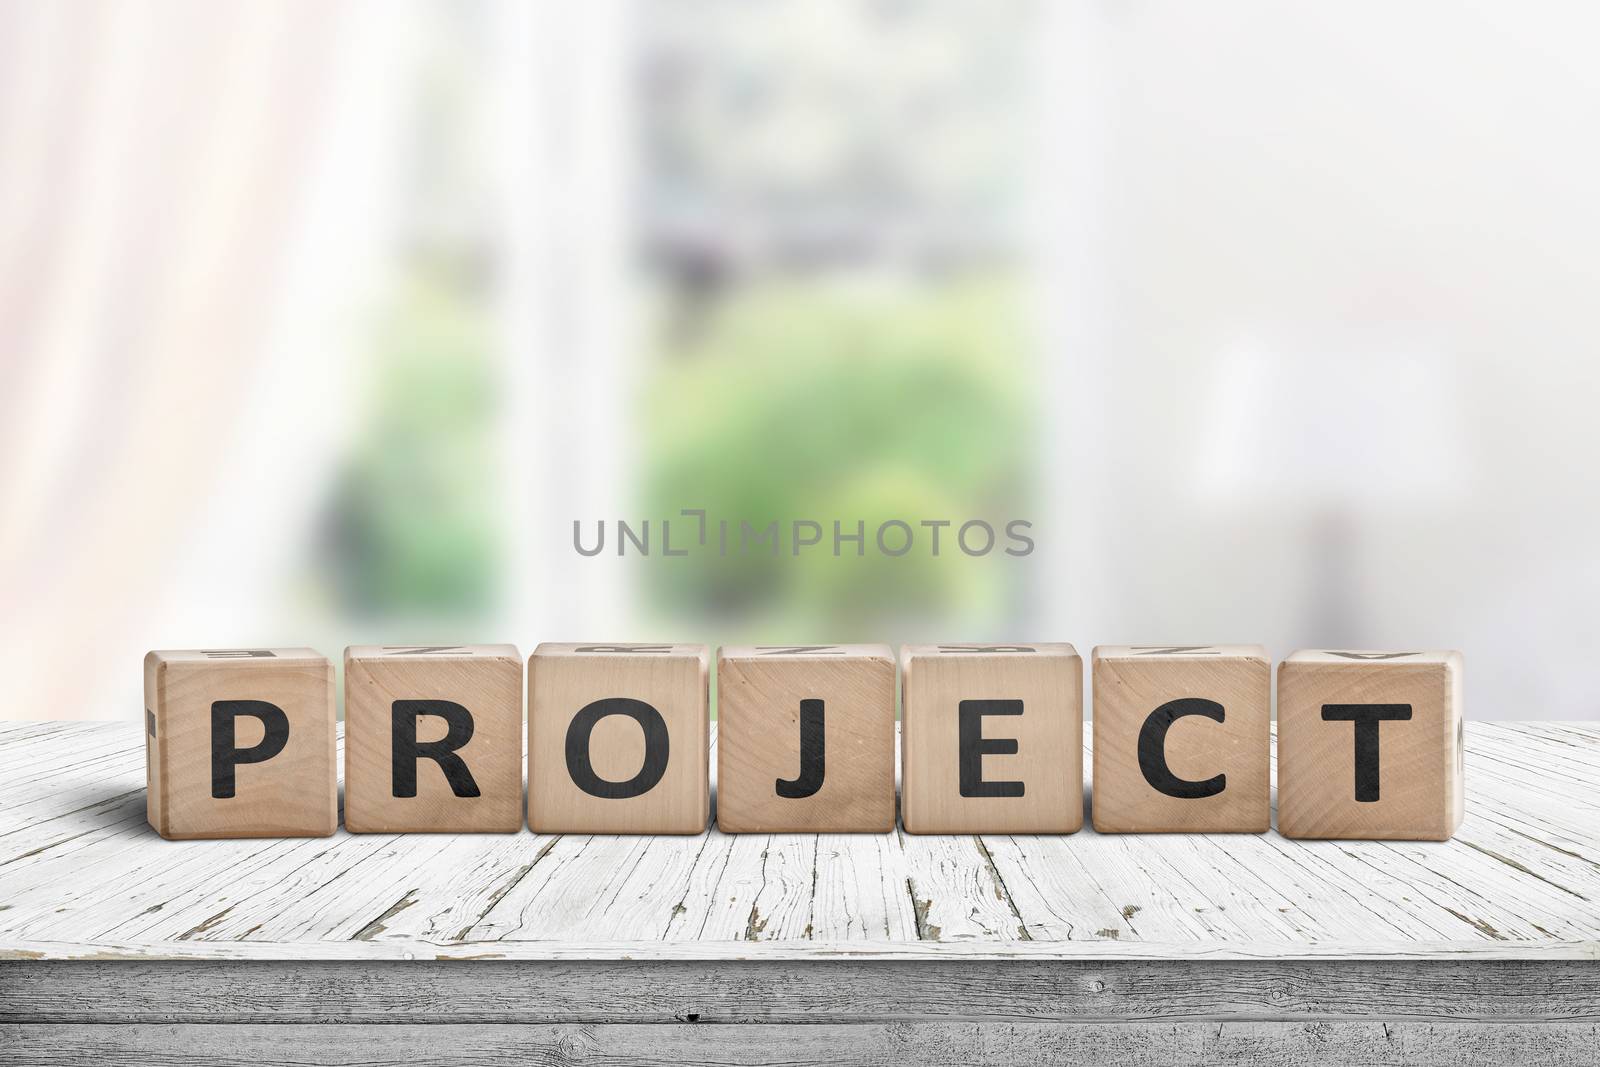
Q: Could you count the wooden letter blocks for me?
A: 7